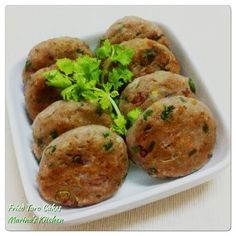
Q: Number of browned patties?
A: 8